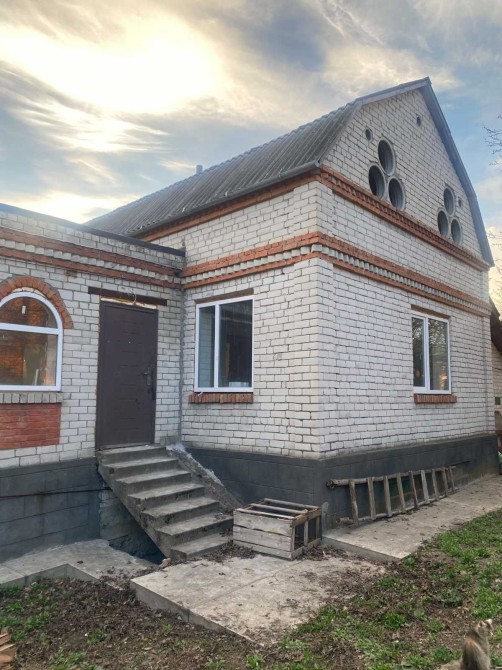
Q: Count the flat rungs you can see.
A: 9